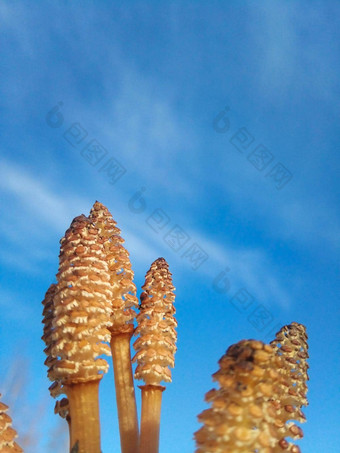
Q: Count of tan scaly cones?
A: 7